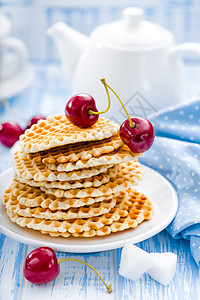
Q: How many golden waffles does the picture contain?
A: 10